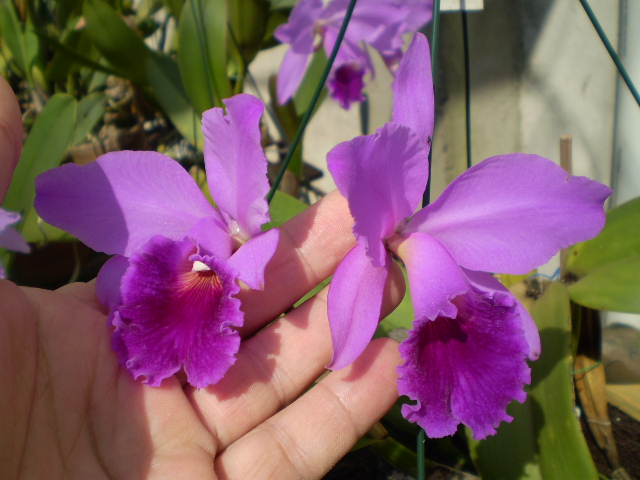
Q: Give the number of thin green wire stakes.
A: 4